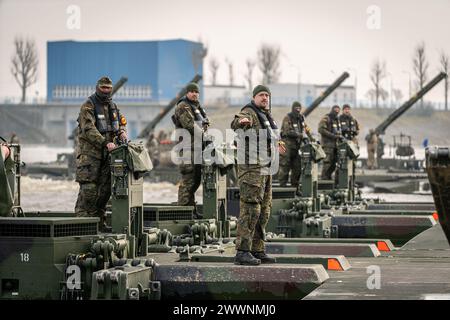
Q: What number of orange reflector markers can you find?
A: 3